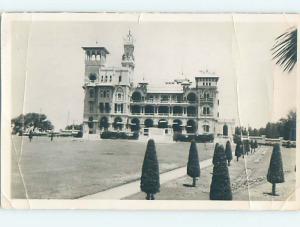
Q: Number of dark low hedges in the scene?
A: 2